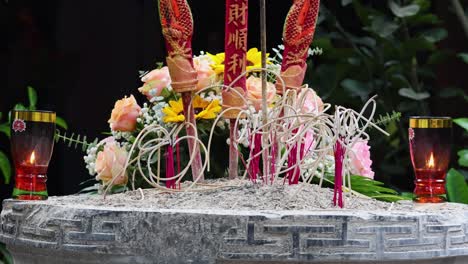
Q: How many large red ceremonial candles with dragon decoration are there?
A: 2